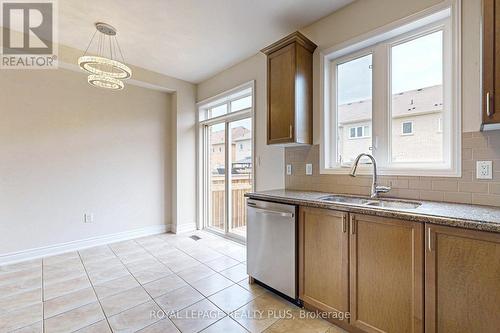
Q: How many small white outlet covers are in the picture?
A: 4